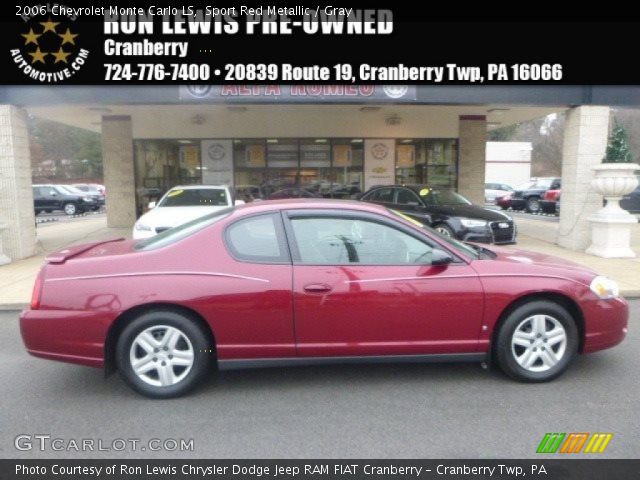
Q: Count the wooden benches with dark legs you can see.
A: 0